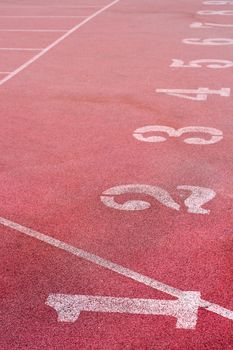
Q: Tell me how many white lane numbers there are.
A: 9